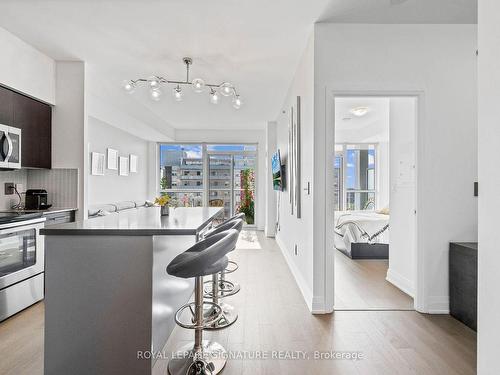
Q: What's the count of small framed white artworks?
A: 4